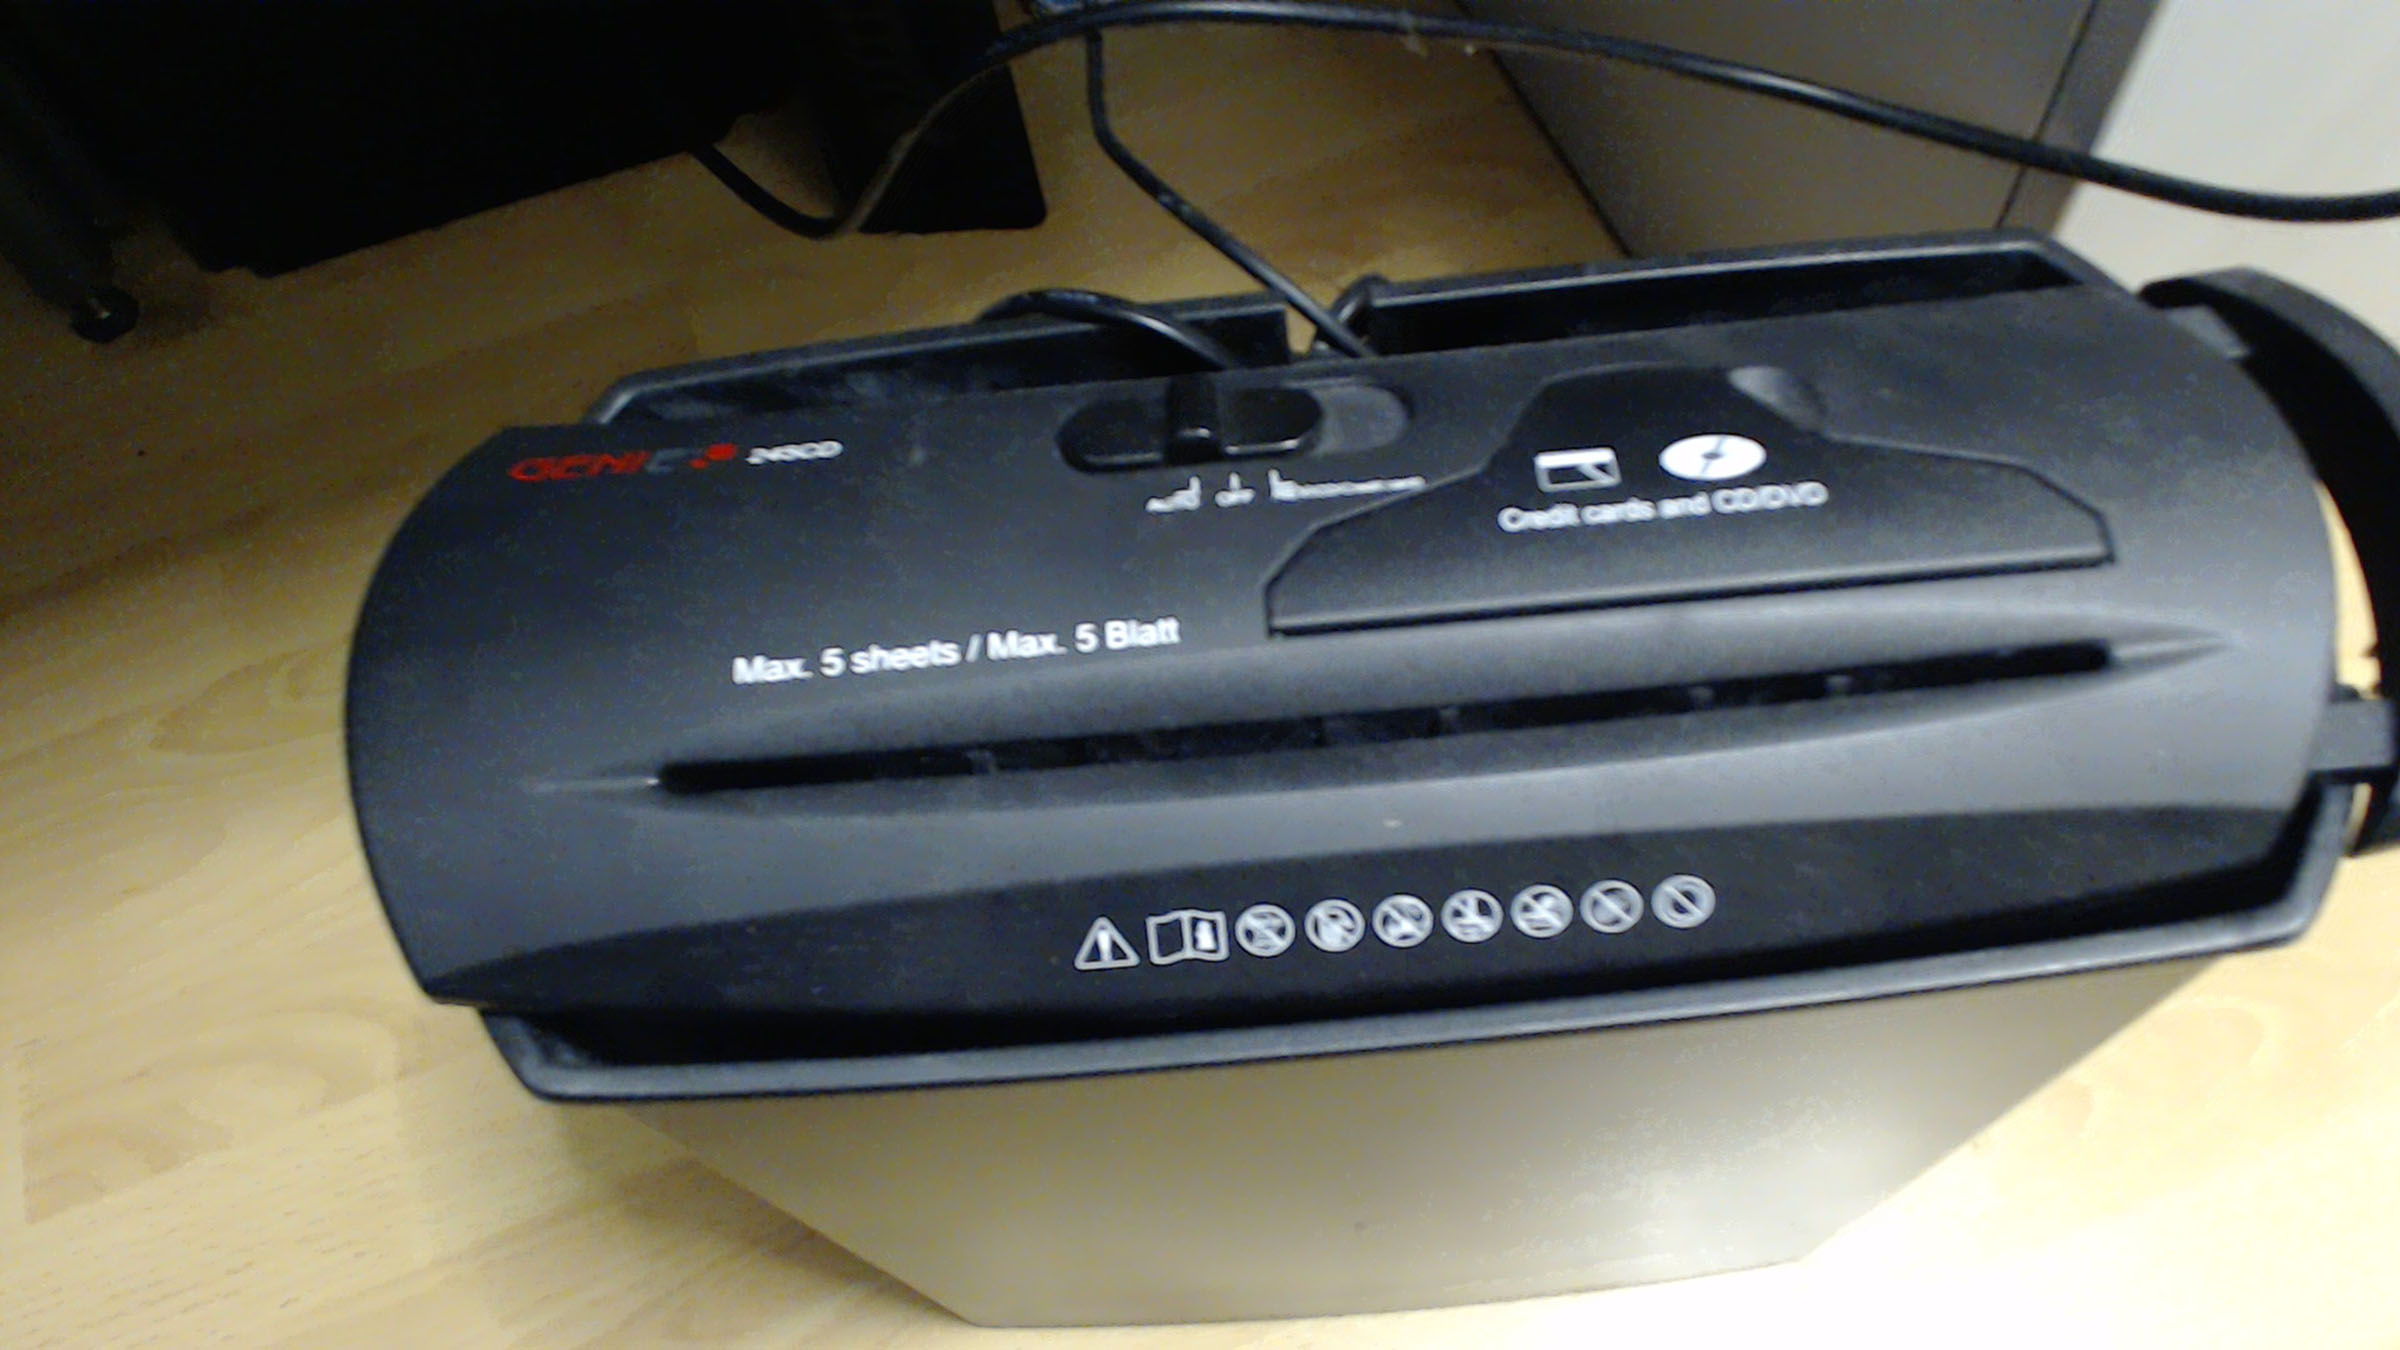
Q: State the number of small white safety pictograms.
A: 9